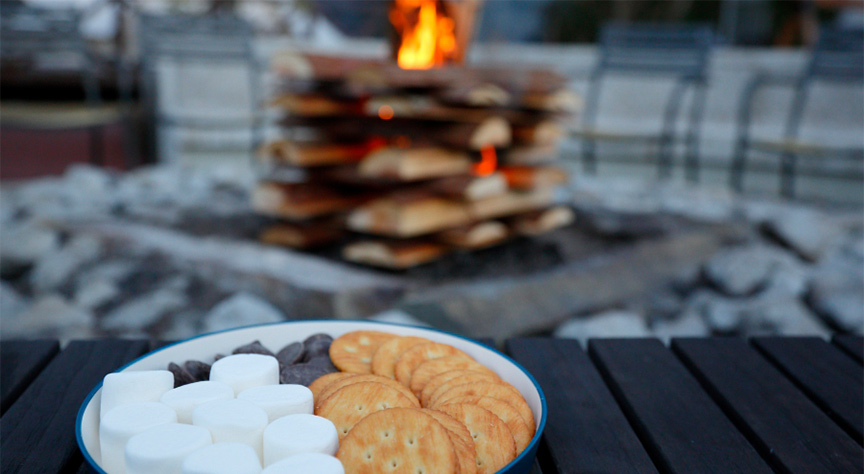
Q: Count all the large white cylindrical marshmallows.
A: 10